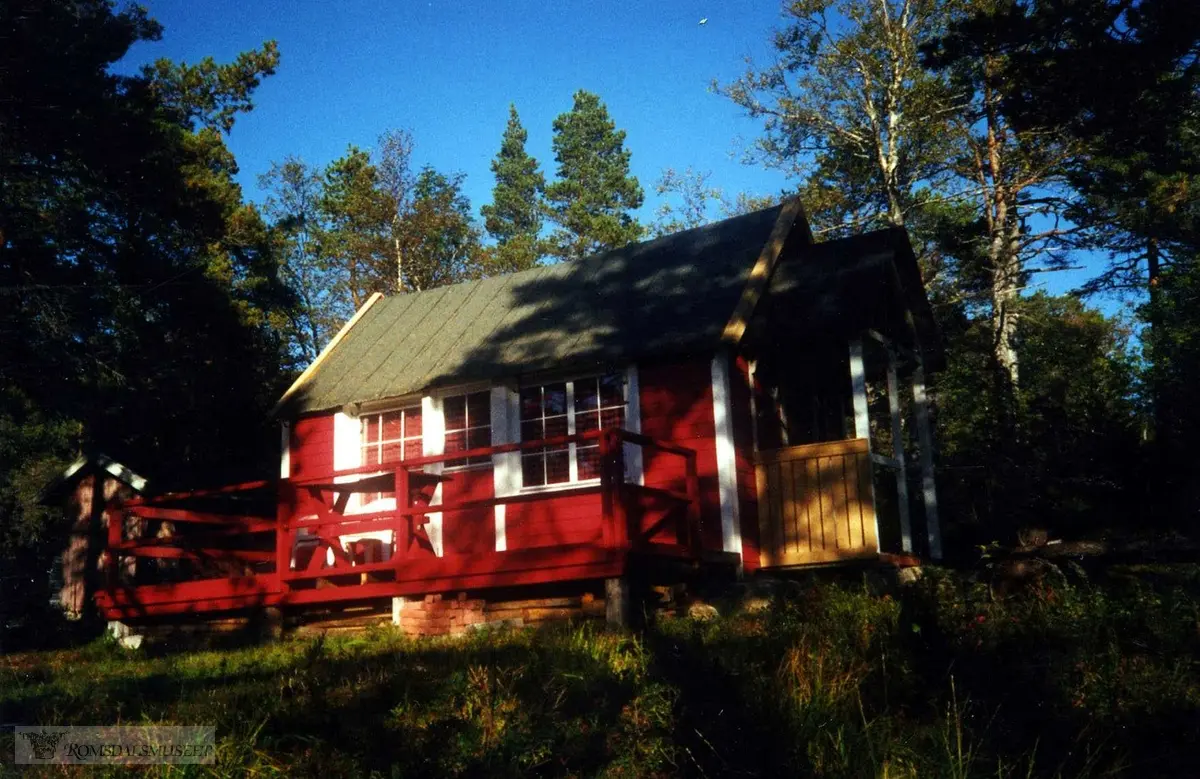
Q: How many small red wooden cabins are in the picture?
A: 1